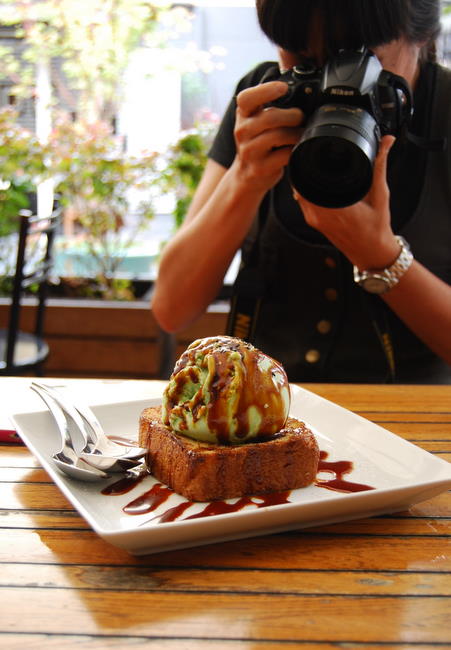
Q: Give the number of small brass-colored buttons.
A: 4